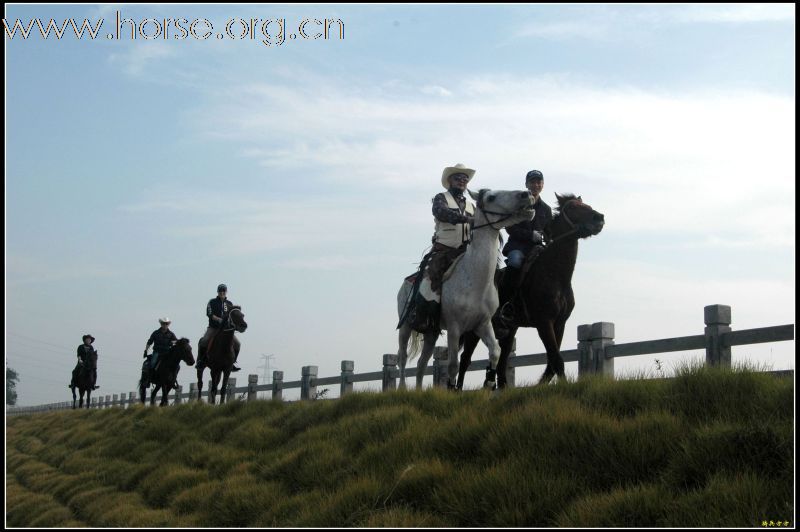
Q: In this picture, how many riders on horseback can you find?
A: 5